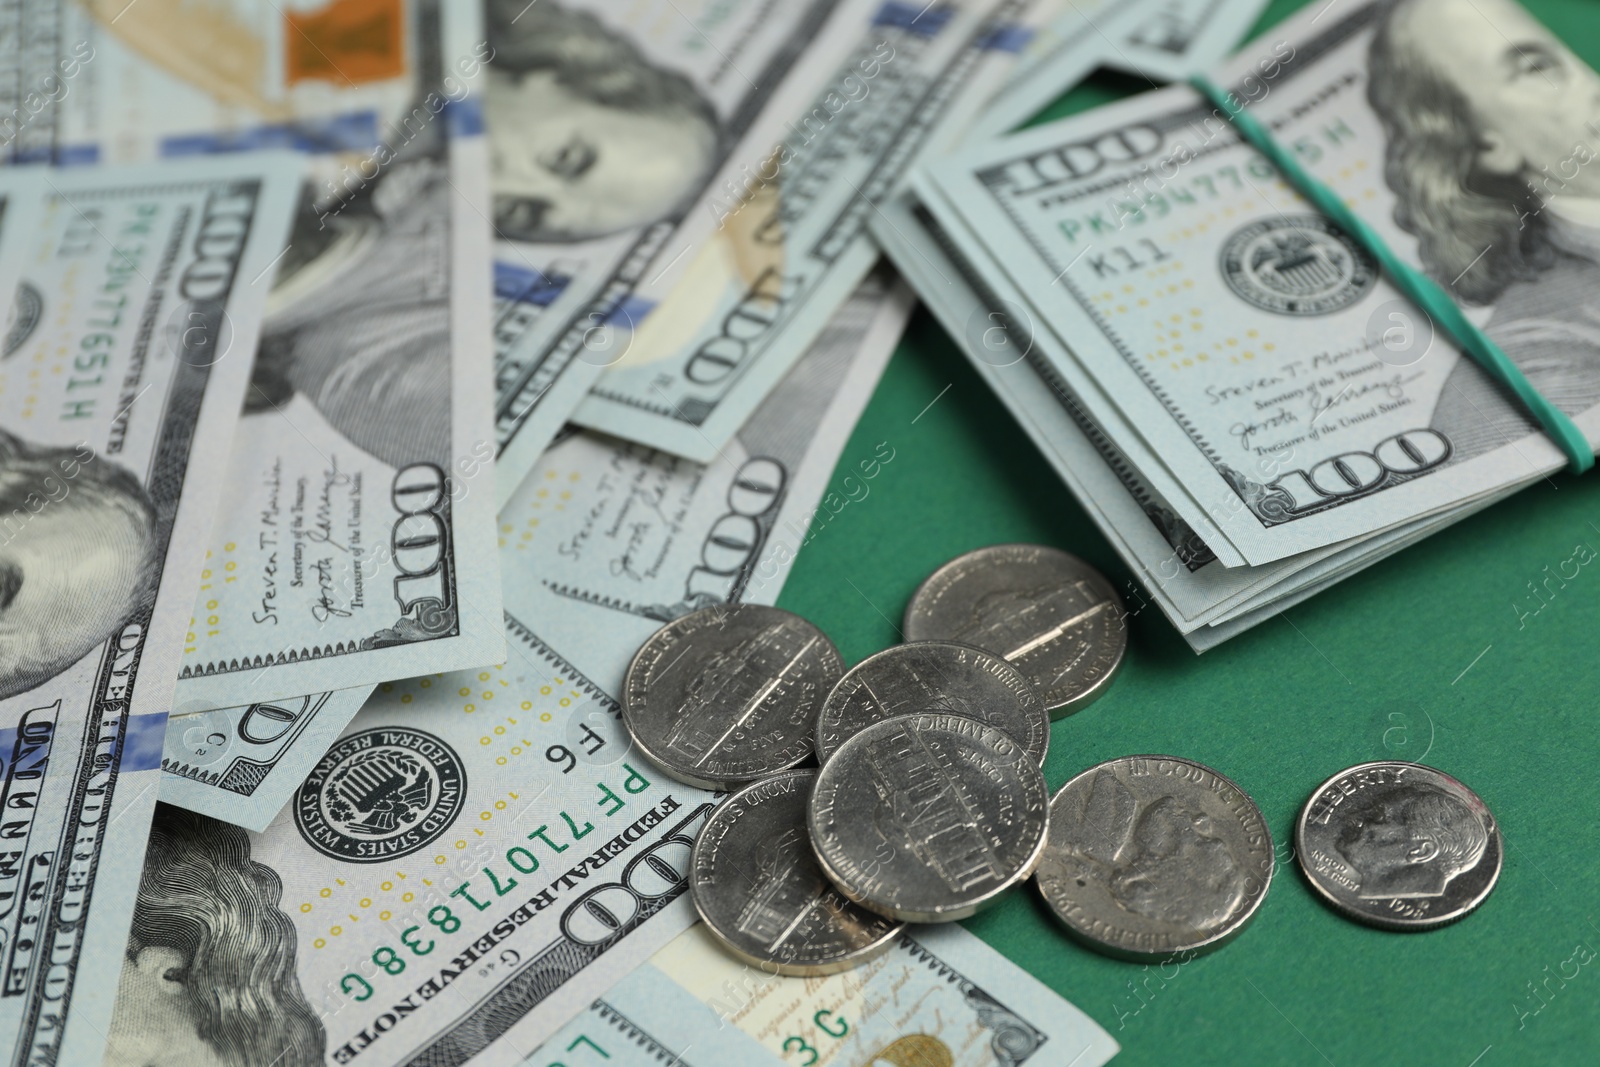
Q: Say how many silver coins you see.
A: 7